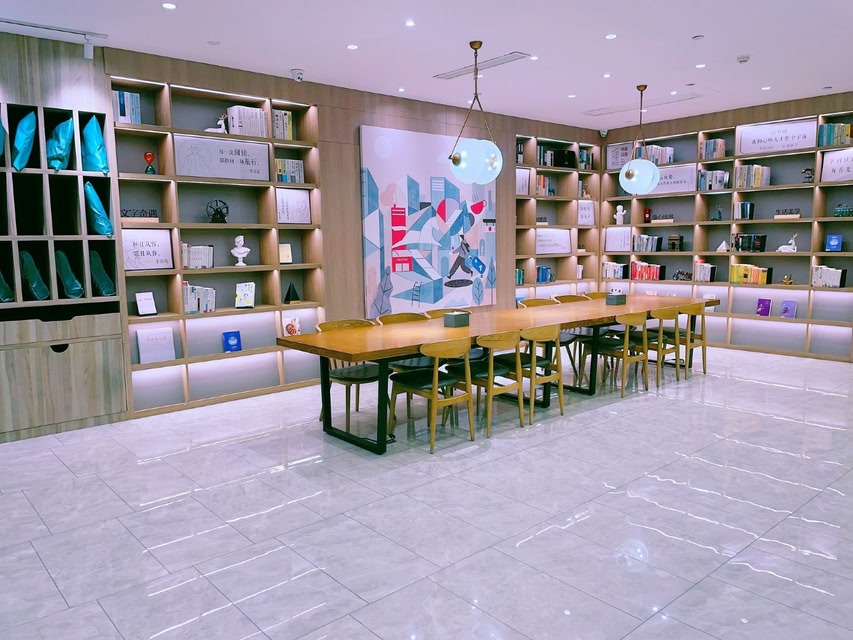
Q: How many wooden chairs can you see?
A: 12